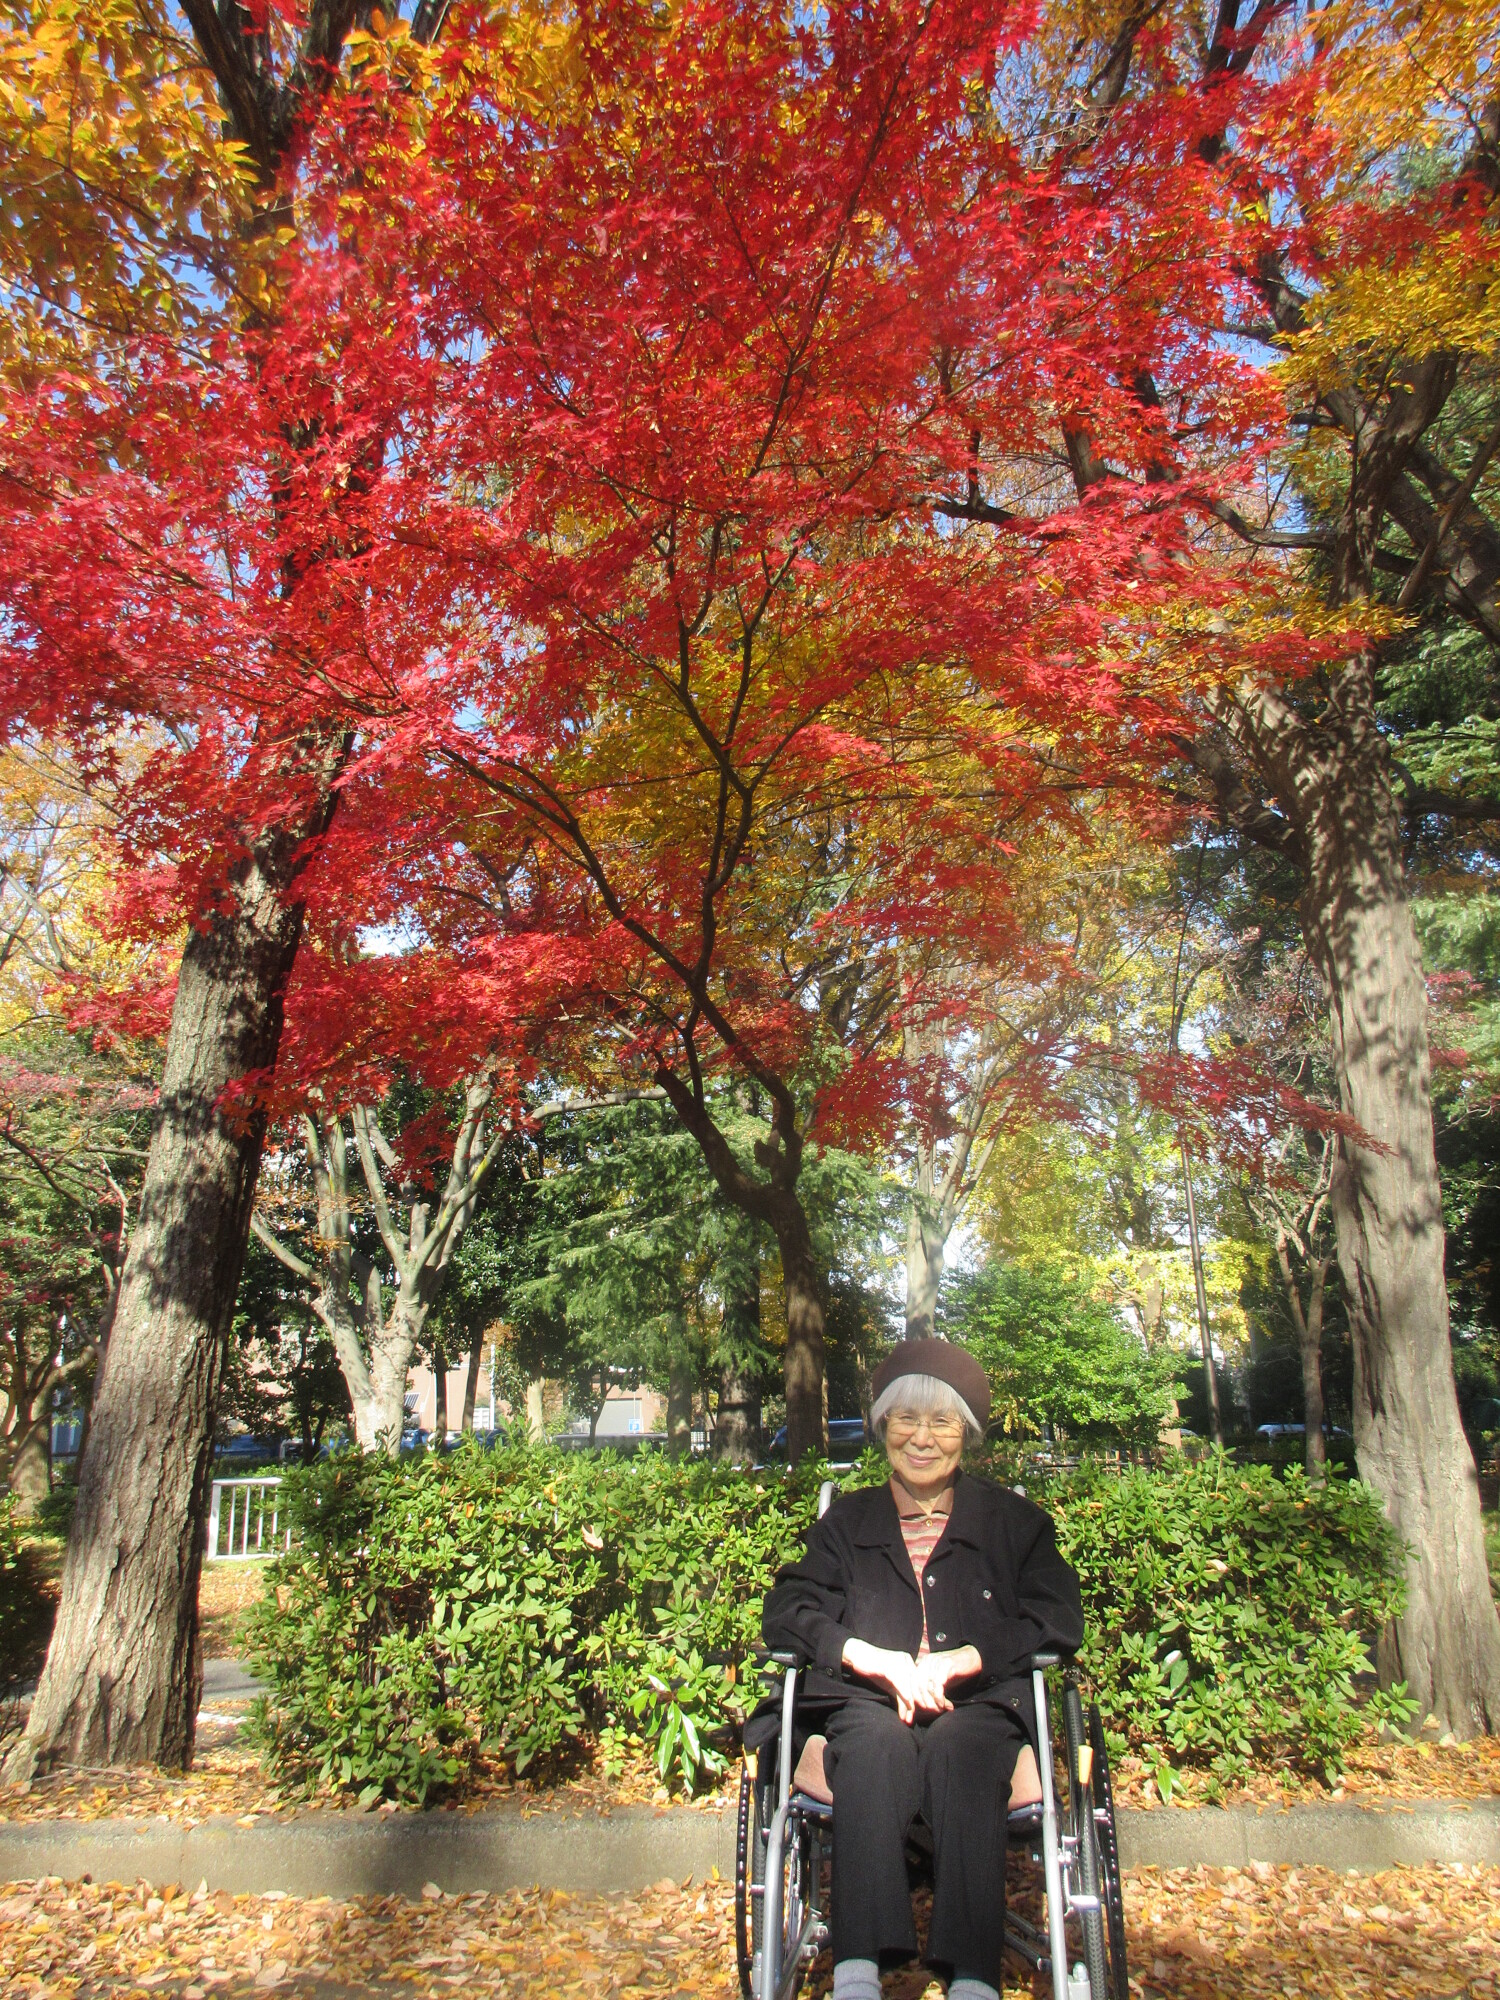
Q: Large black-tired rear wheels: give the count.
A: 2